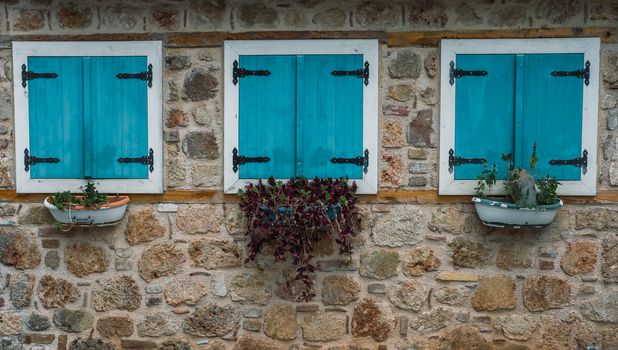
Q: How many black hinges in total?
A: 12